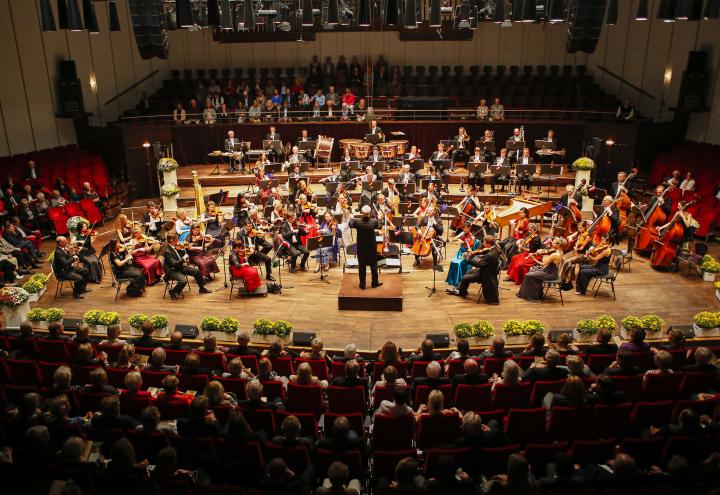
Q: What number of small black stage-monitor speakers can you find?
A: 6